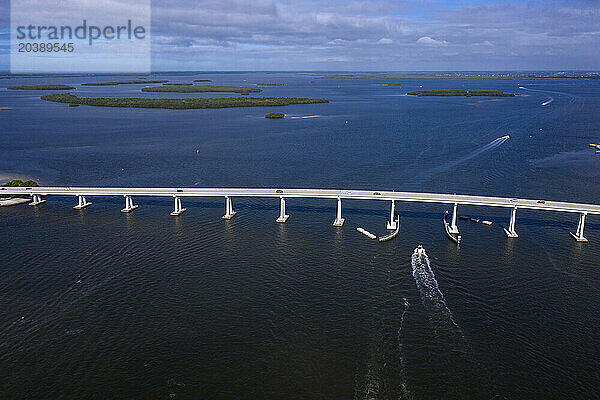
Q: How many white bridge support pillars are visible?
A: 11